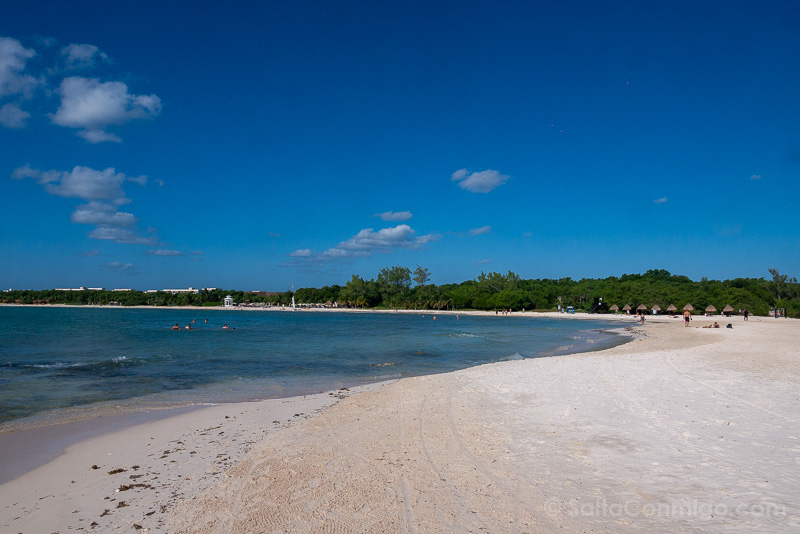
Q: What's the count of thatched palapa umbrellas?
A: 8